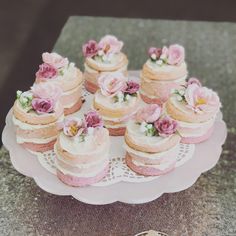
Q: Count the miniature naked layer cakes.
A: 8